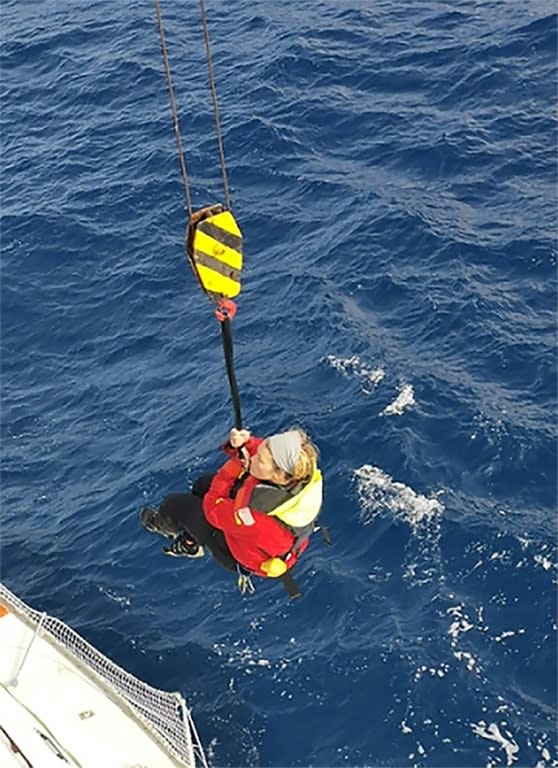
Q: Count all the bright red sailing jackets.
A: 1